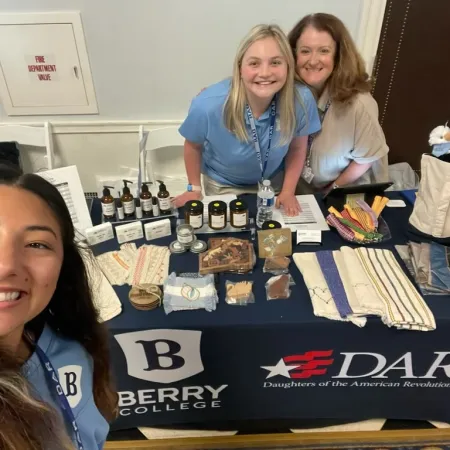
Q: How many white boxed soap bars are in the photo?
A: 3